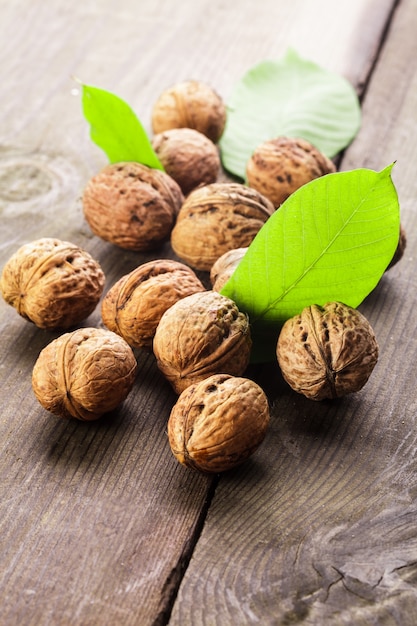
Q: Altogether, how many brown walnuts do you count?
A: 13